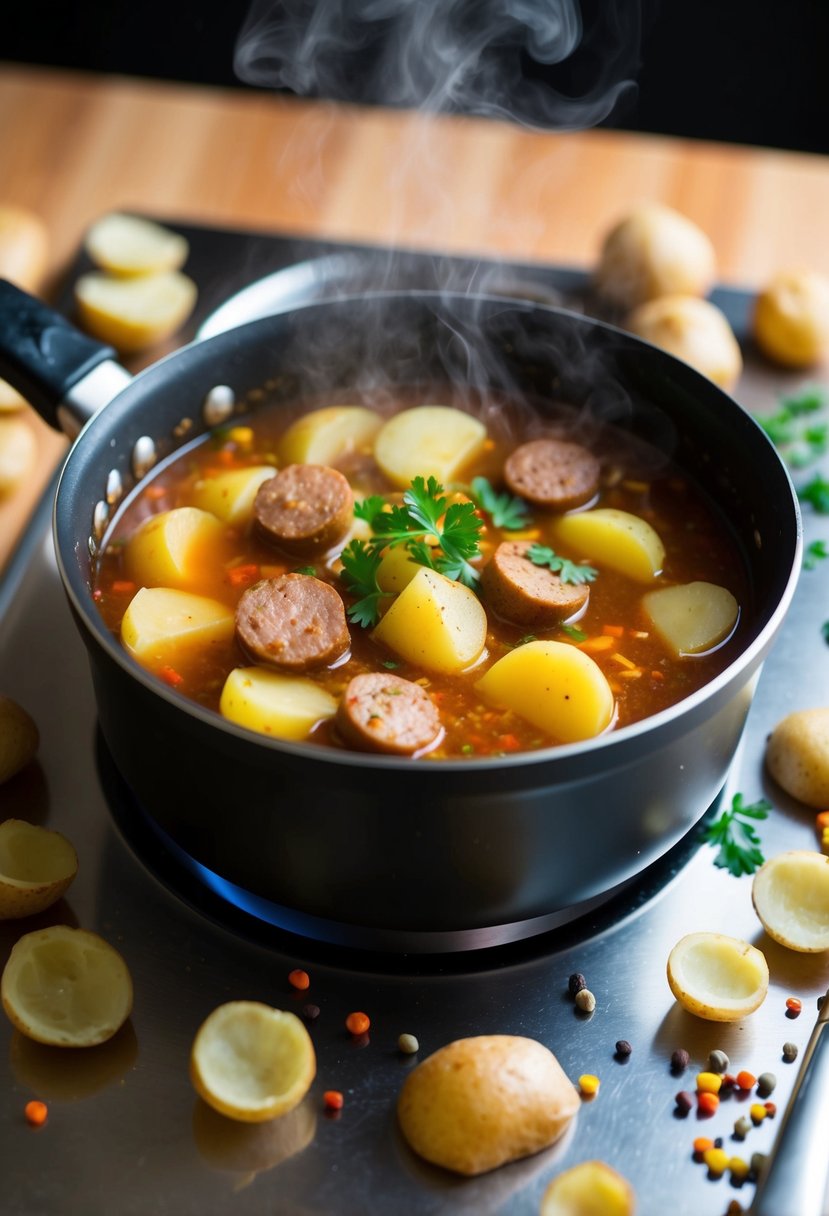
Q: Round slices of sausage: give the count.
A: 5